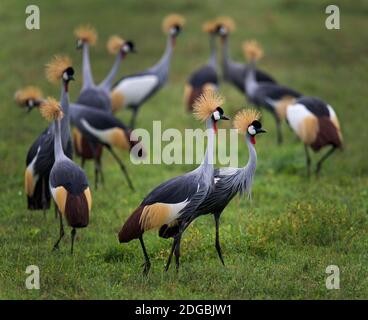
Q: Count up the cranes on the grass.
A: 12